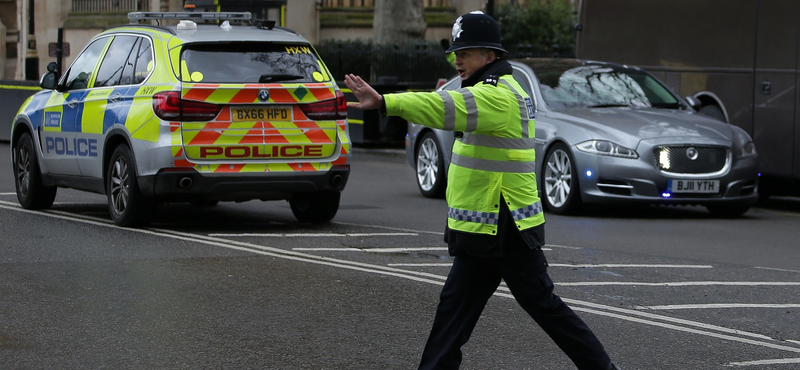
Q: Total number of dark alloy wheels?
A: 2